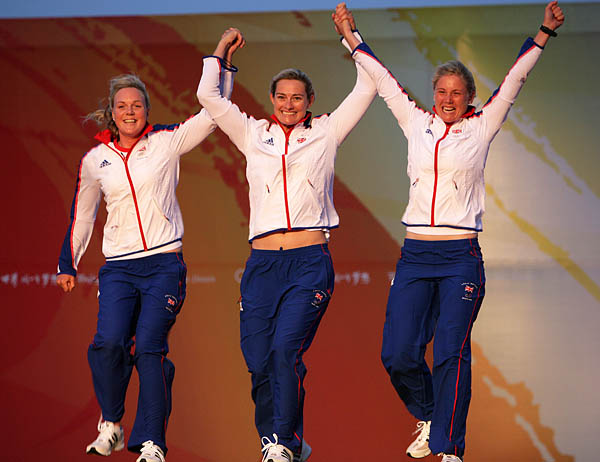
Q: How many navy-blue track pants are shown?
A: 3